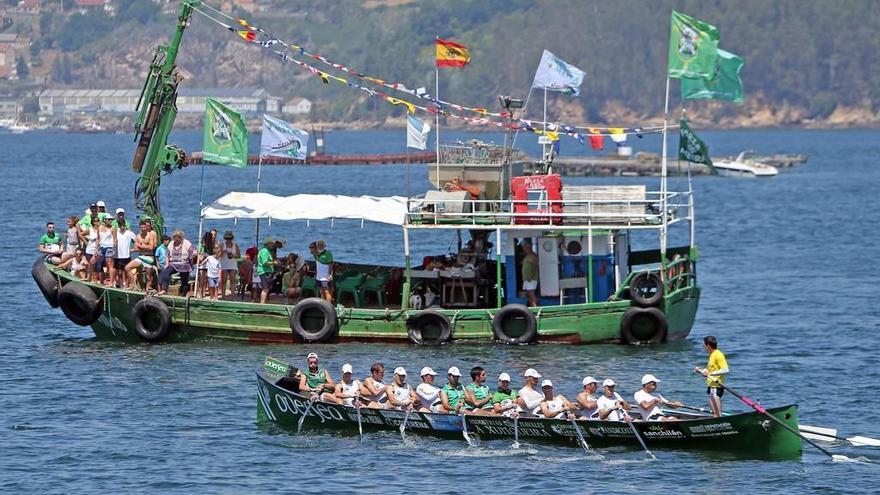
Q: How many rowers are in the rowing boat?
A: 13